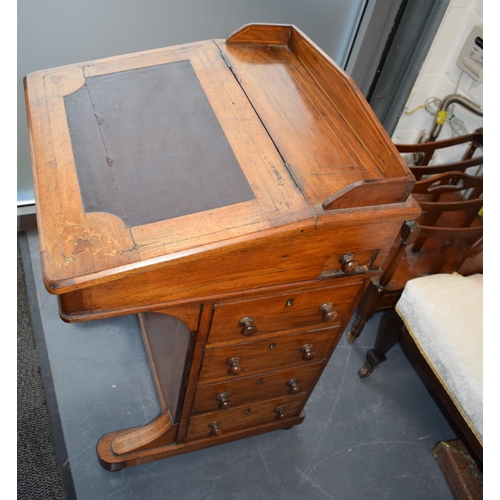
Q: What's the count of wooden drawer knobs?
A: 9